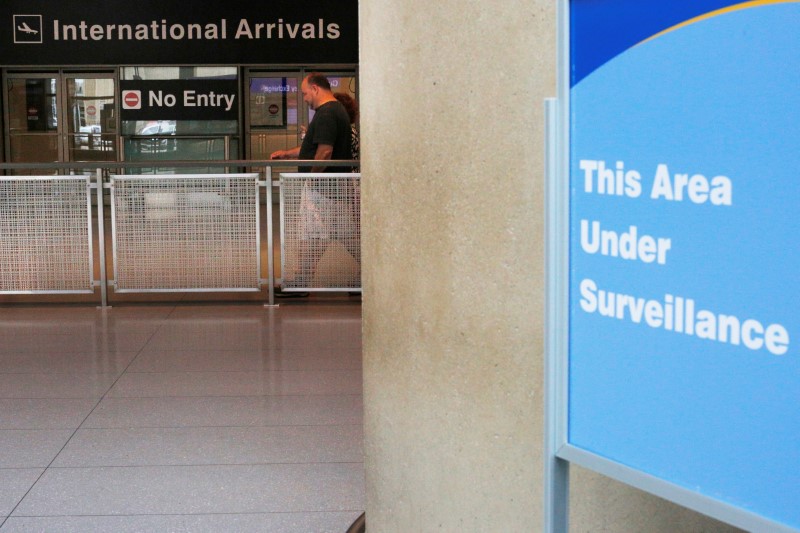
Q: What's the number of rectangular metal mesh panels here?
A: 3